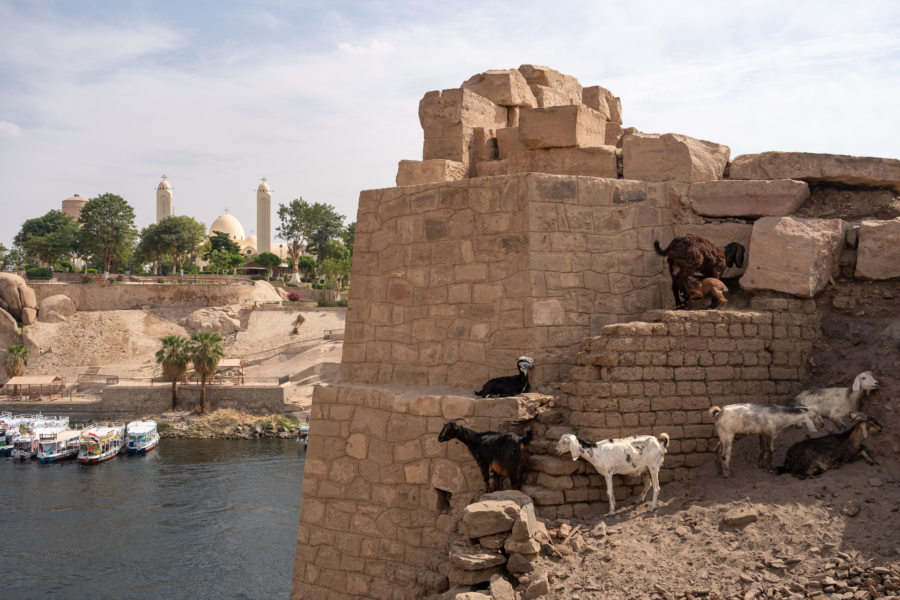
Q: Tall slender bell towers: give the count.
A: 2